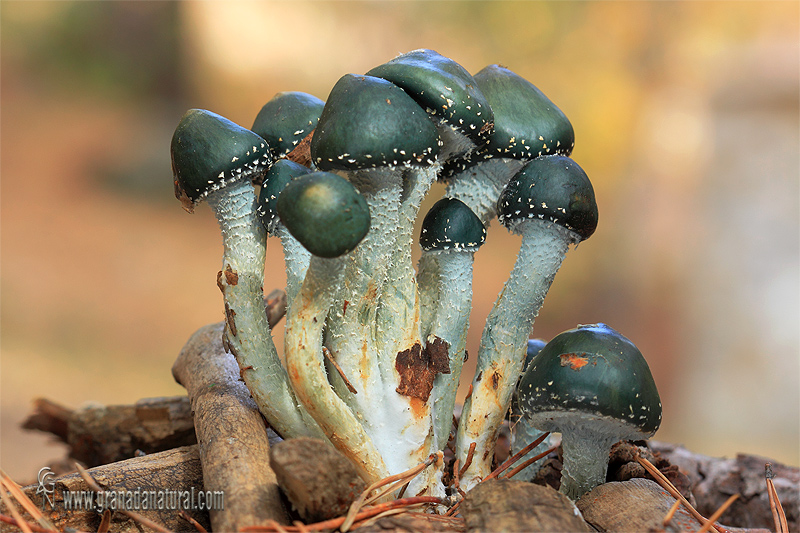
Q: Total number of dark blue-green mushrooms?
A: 11